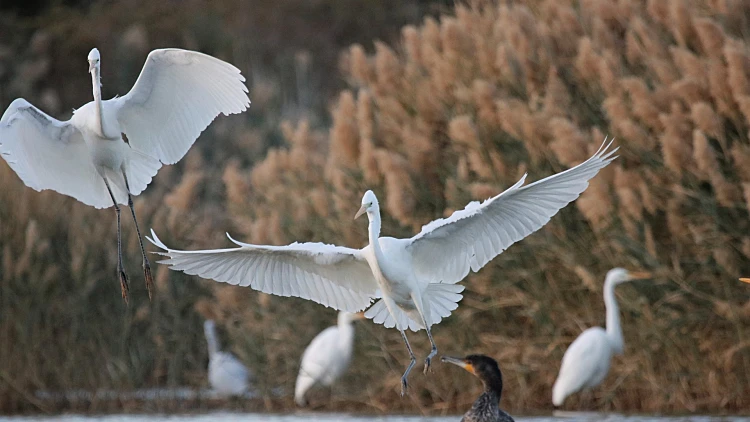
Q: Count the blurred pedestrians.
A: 0